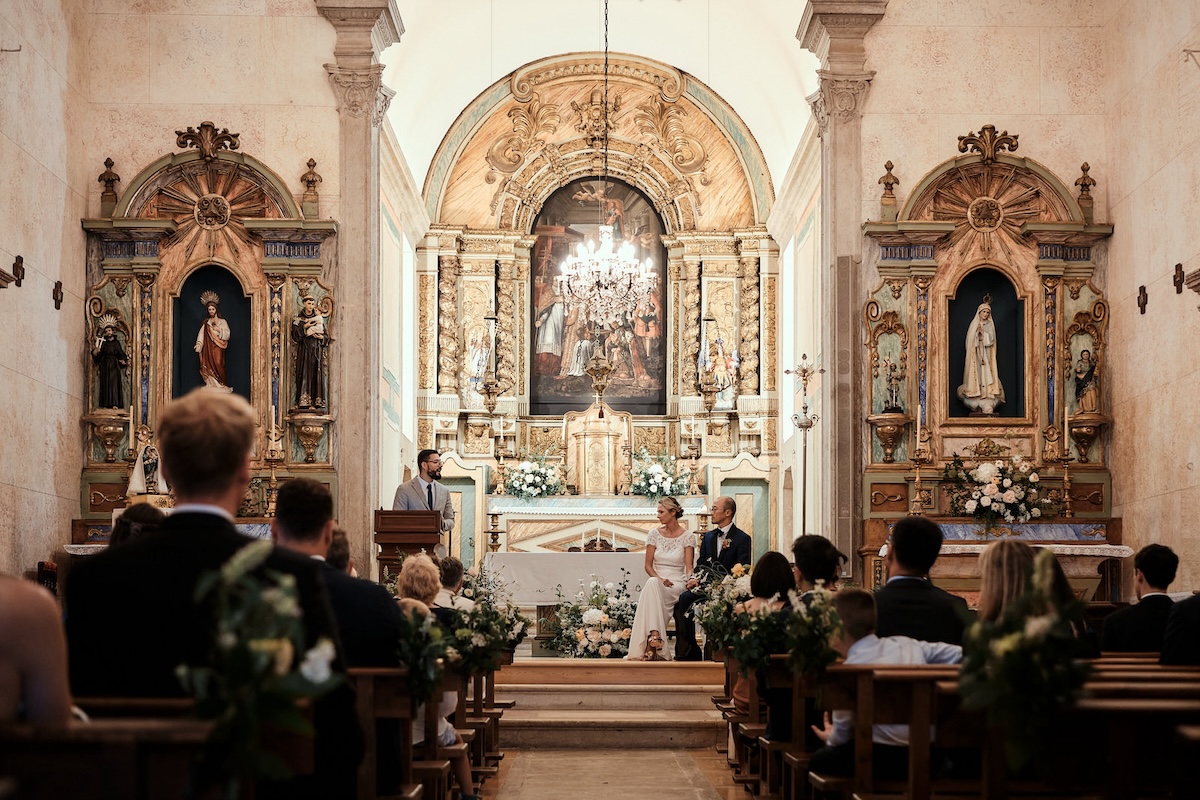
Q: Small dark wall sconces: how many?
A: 4